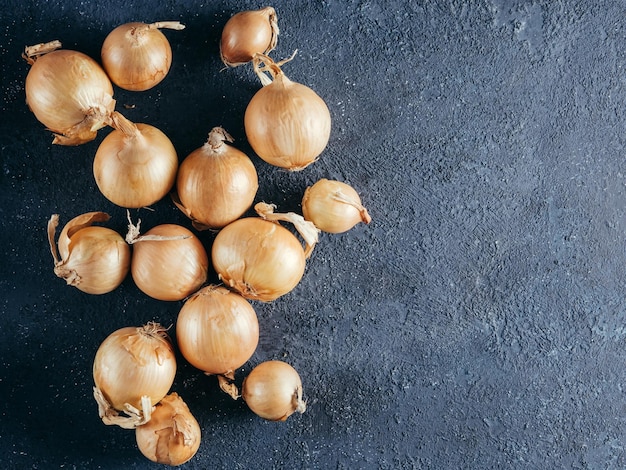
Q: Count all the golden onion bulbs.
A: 14